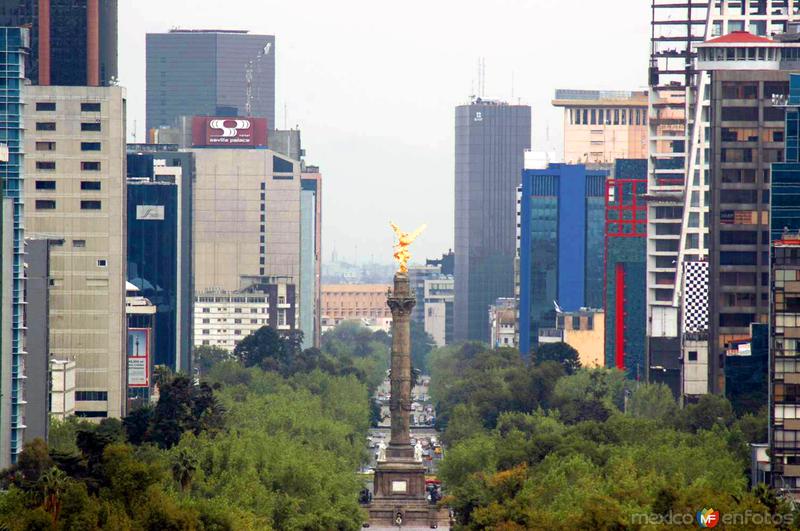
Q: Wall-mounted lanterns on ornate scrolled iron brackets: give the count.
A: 0